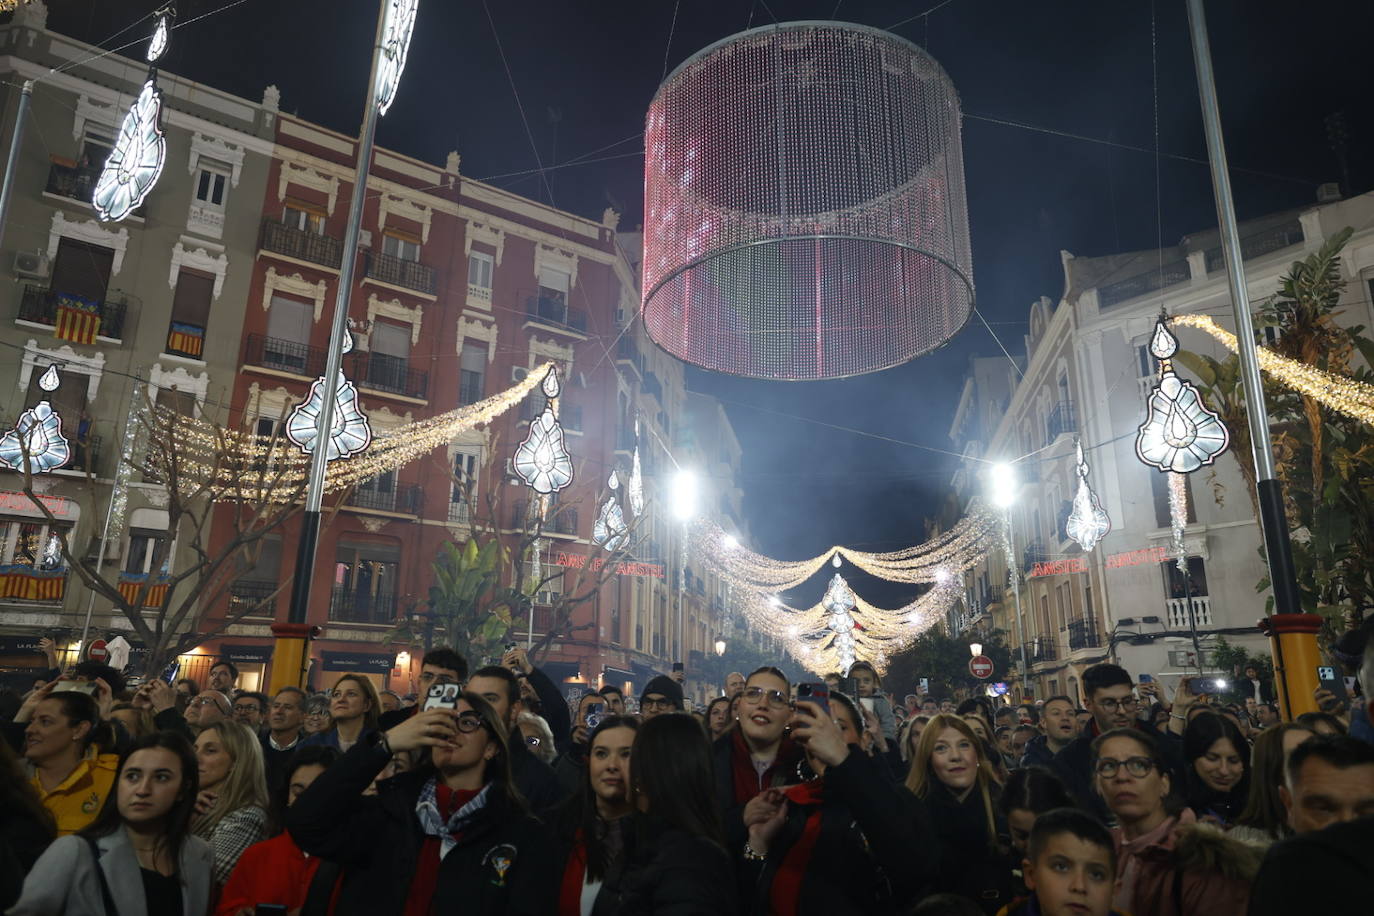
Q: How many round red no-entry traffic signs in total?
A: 2